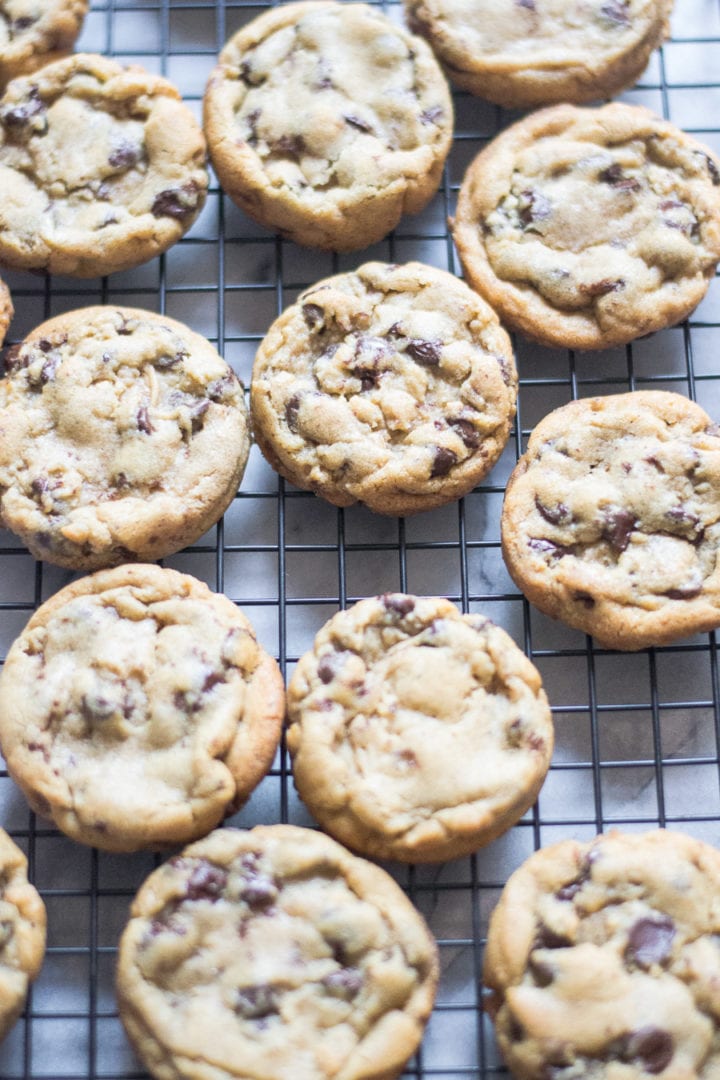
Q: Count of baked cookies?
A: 14